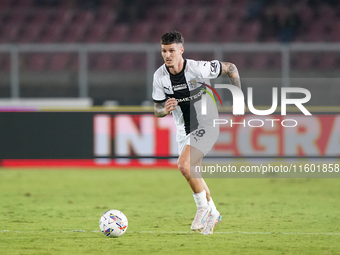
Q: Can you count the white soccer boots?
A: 2